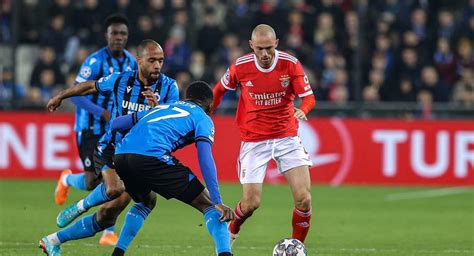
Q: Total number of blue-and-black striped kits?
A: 3